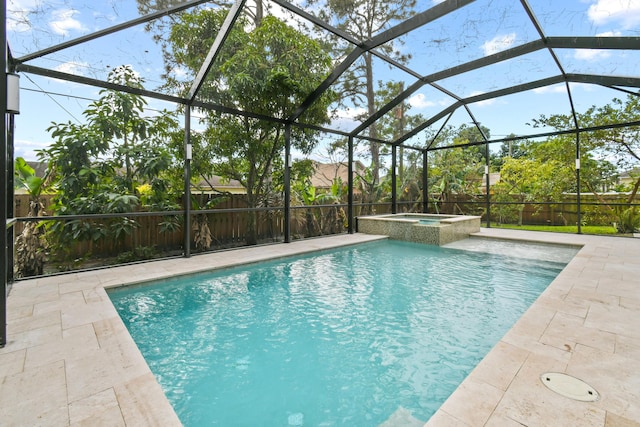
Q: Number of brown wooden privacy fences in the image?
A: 1